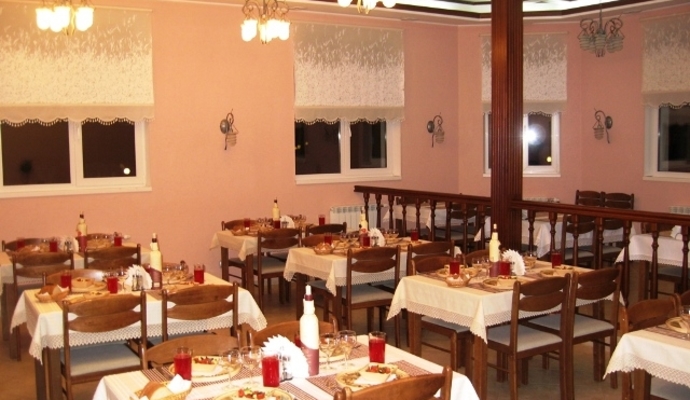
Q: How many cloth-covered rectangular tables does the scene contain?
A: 10